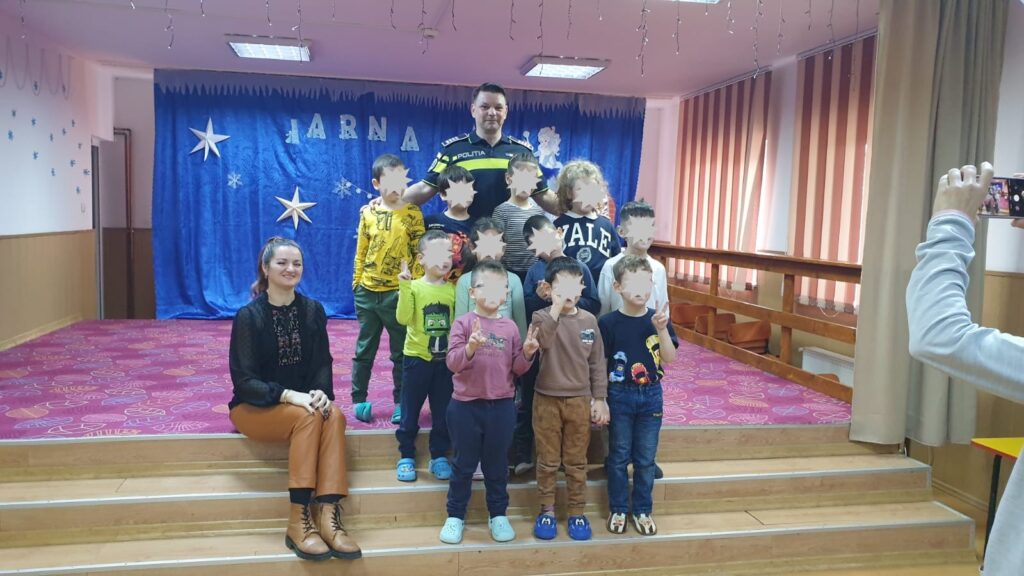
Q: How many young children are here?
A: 11